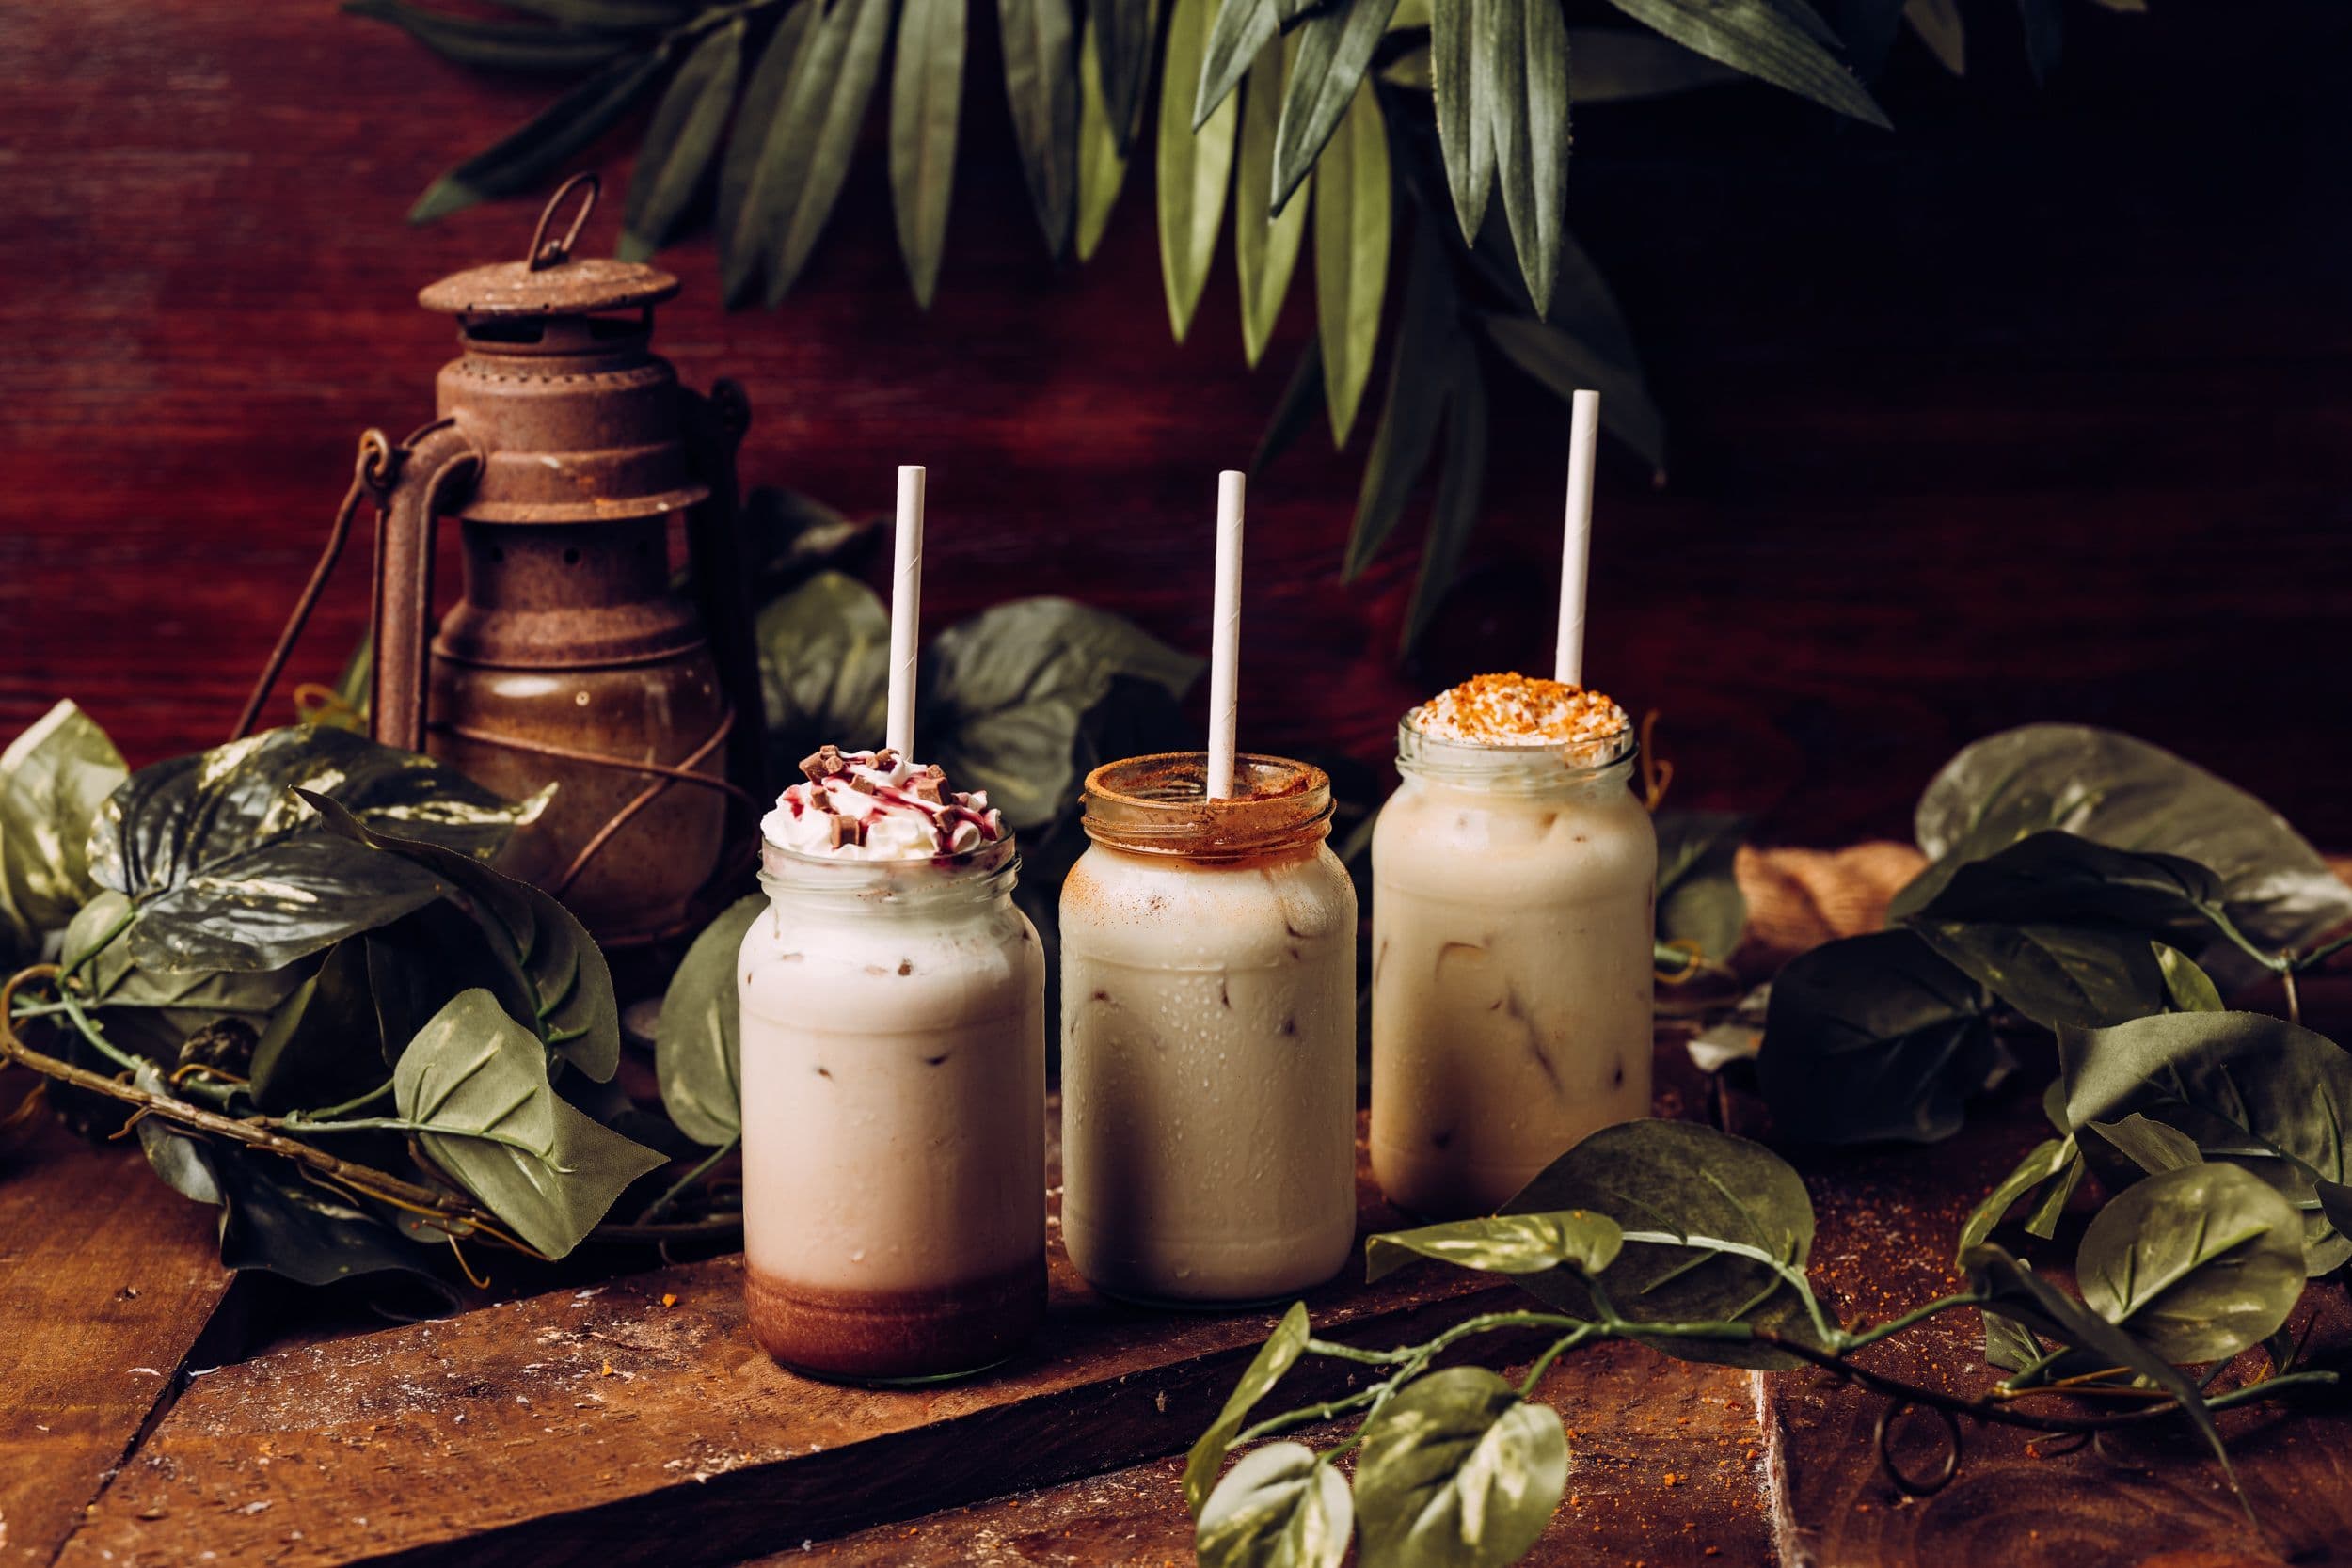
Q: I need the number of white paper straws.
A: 3